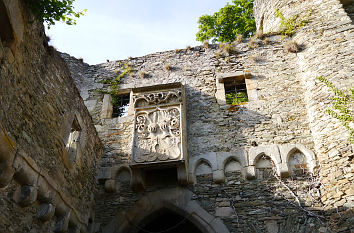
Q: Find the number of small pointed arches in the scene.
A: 5